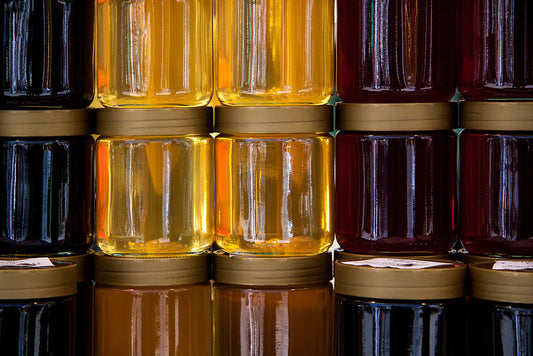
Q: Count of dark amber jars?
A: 2